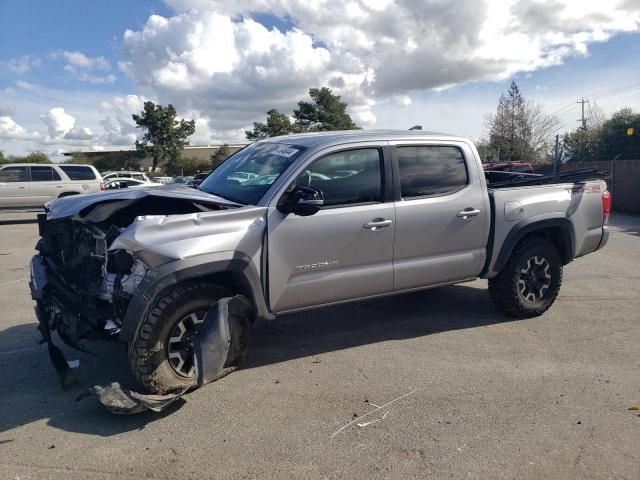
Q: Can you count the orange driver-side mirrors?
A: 0